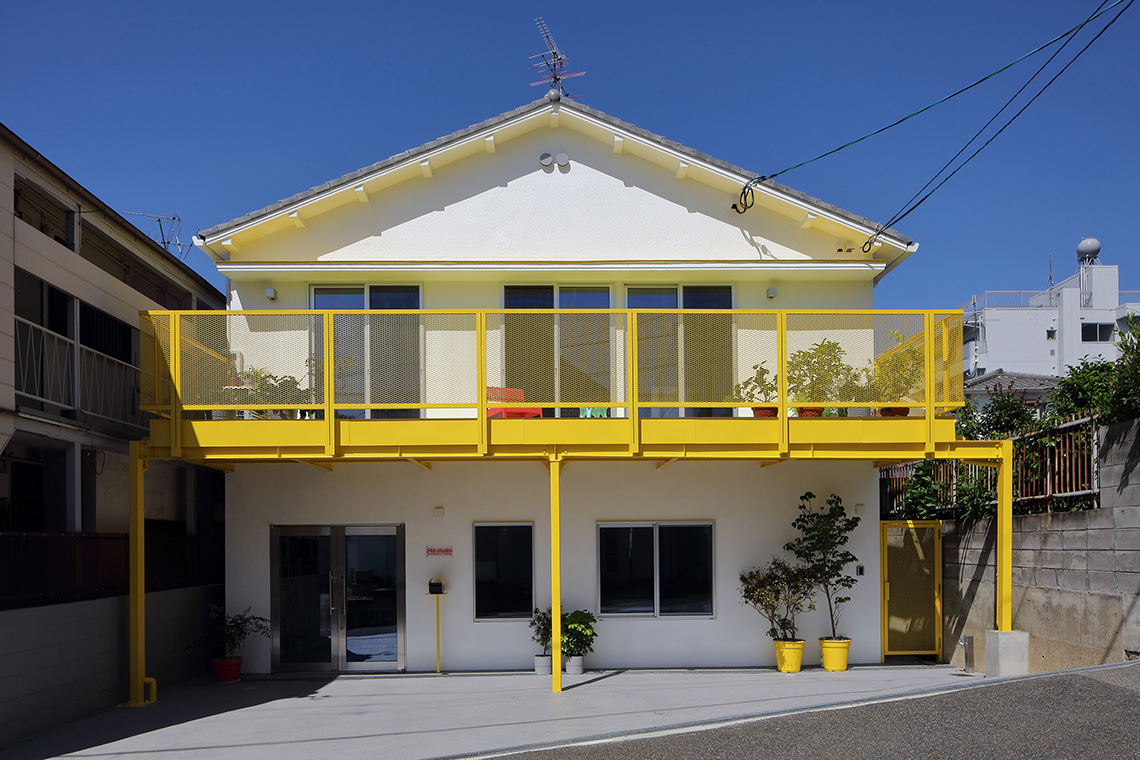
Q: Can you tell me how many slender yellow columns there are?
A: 3